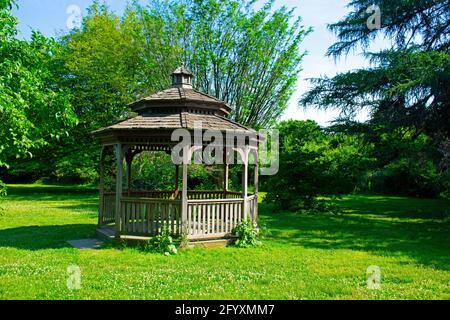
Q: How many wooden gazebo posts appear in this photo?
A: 8